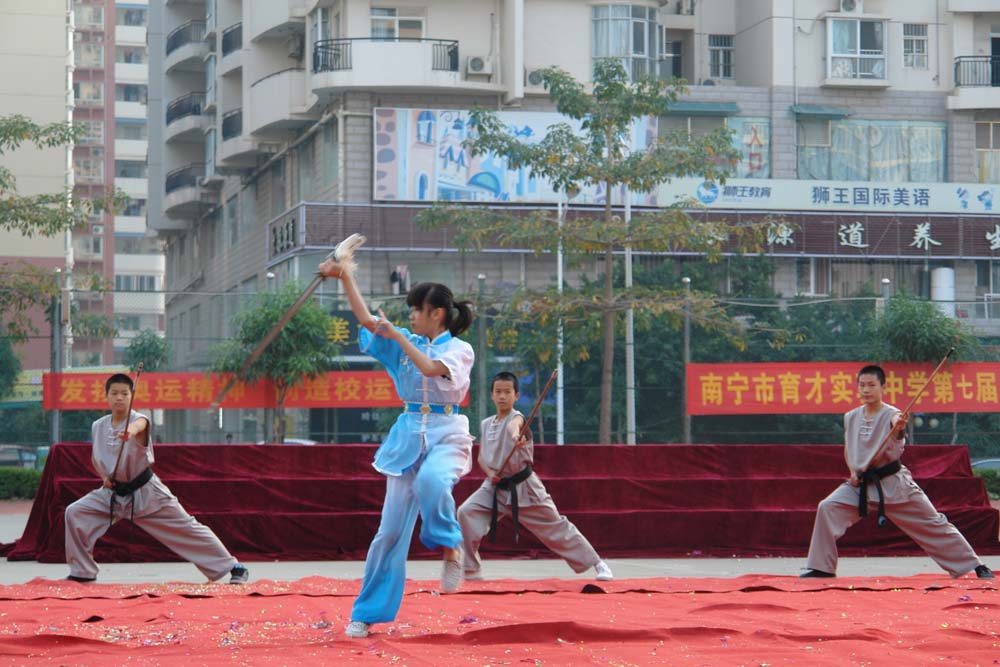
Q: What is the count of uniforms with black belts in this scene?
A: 3